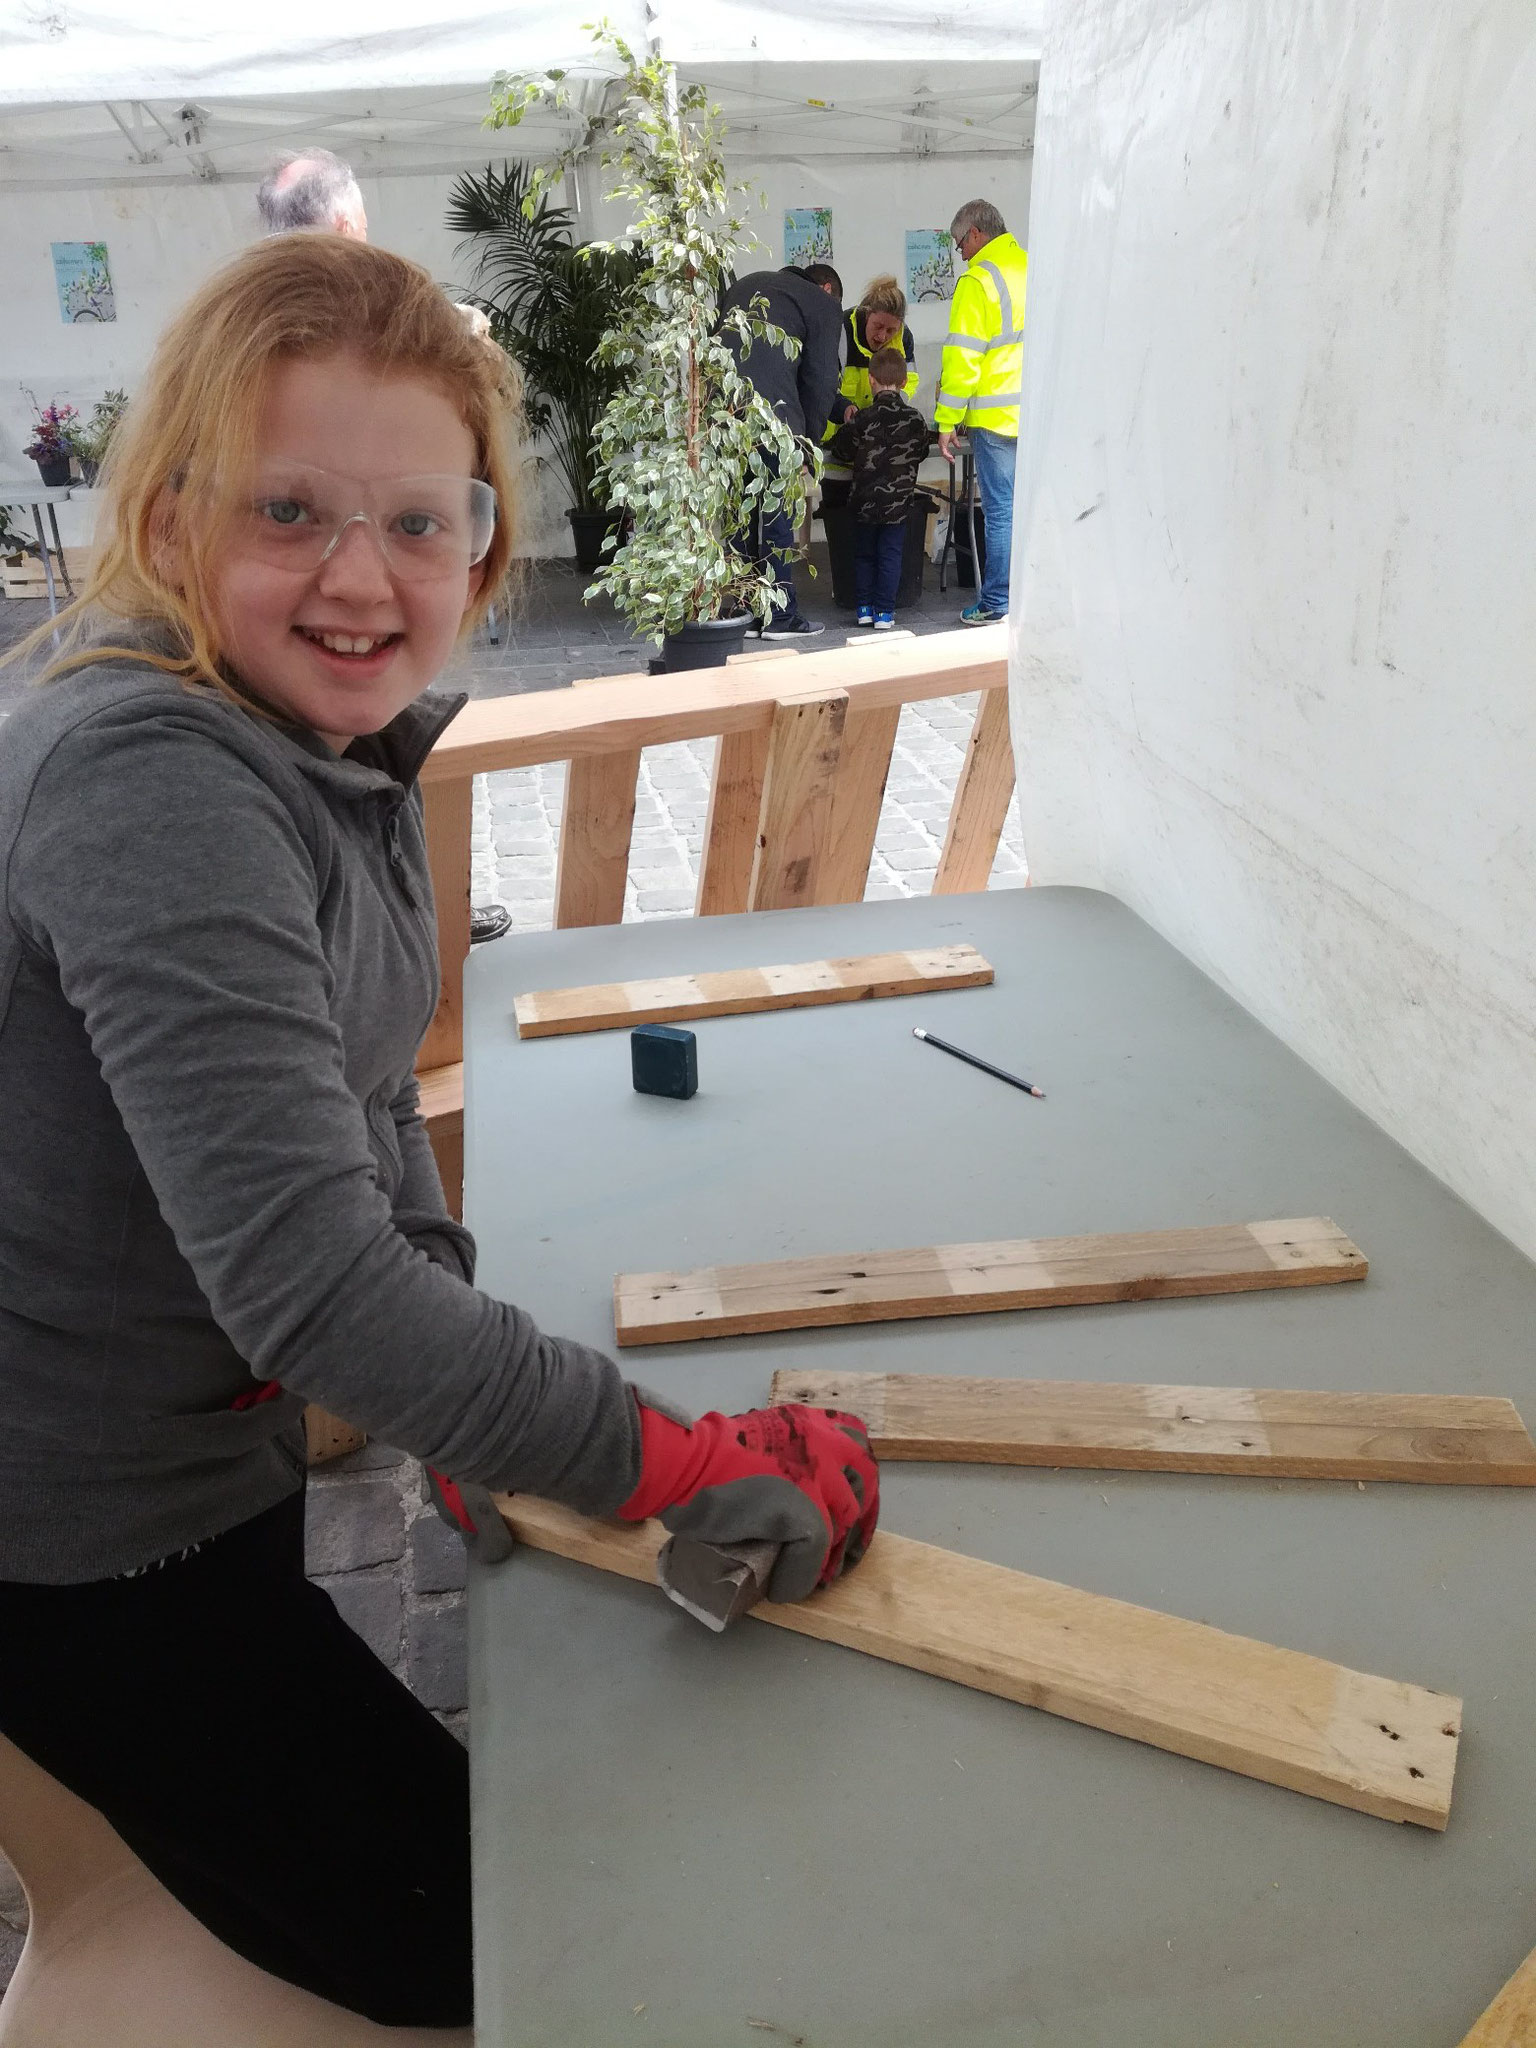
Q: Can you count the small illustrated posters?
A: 3